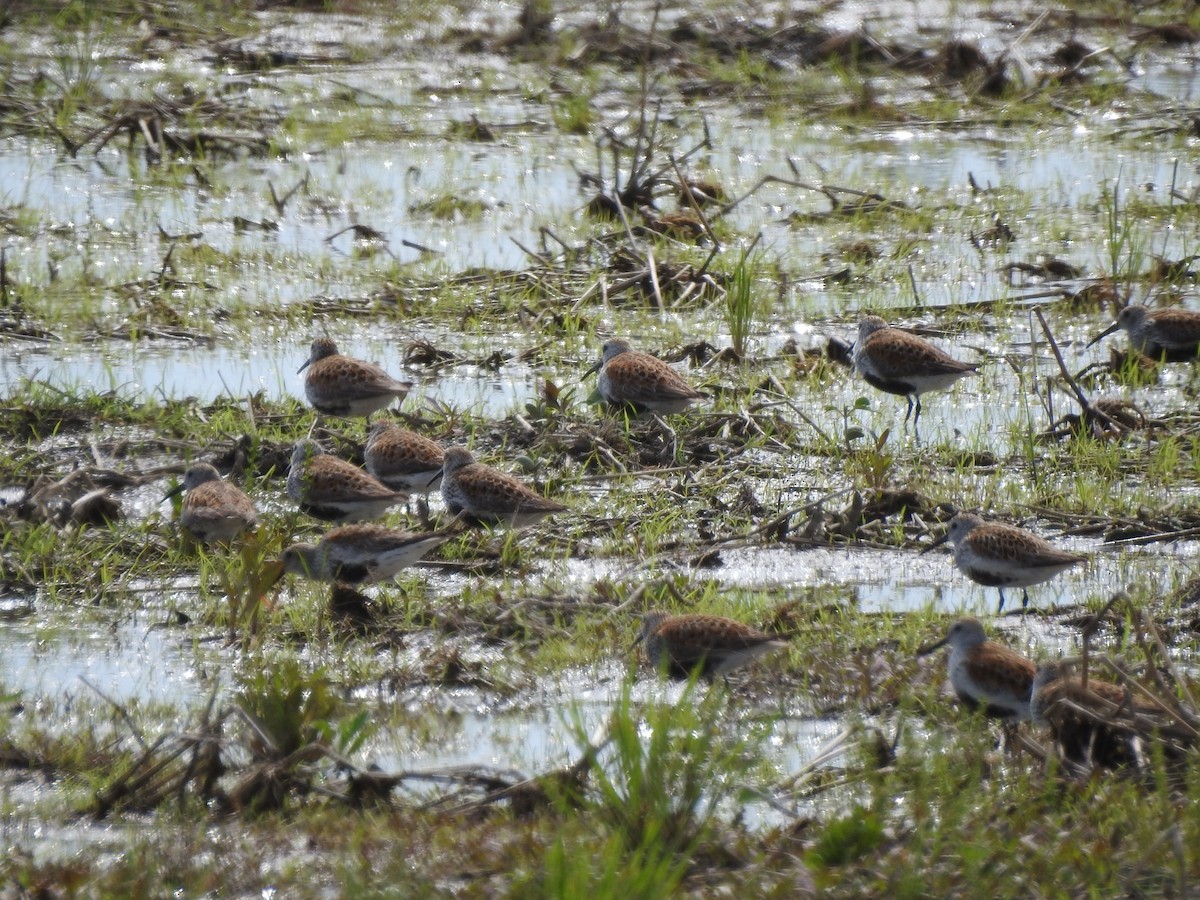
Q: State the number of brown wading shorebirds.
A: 13